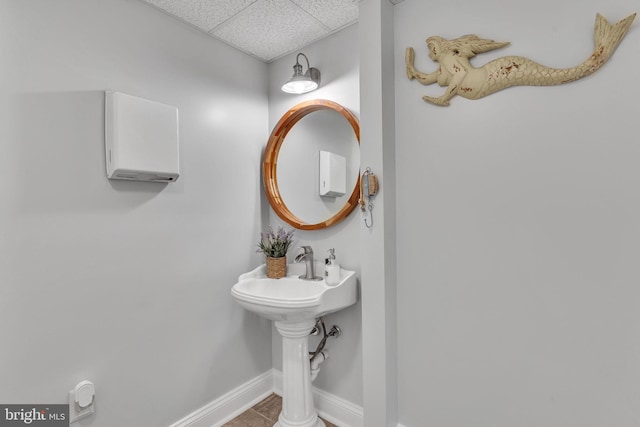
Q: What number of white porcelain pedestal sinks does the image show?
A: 1